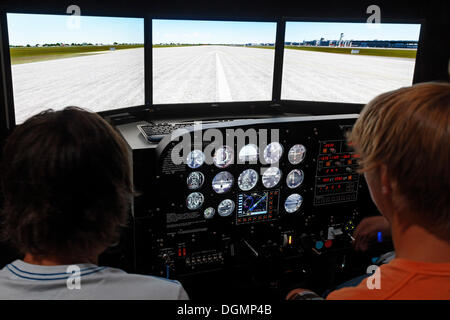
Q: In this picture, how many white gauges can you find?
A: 14